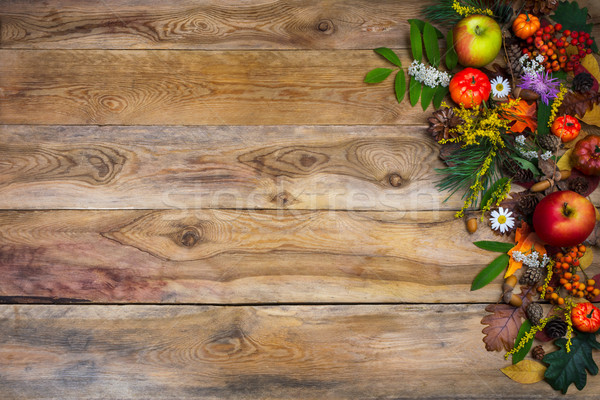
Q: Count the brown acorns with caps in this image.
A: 6